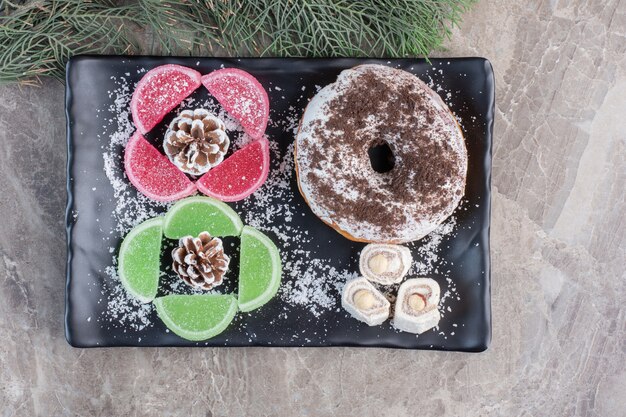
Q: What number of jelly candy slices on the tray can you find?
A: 8